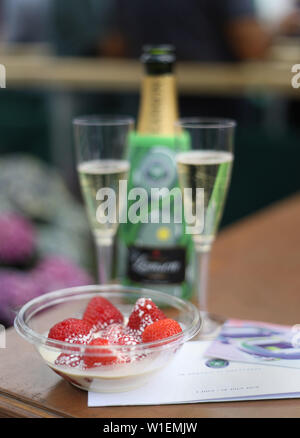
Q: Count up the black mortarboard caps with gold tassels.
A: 0